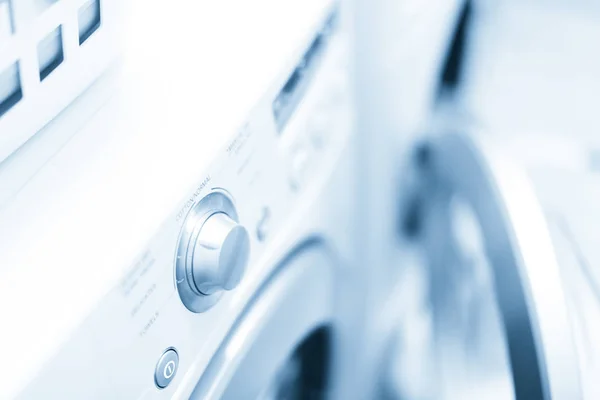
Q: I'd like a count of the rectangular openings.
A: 3